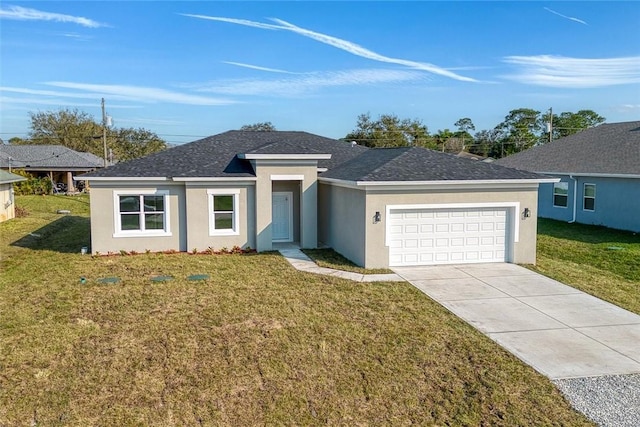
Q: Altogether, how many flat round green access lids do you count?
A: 3